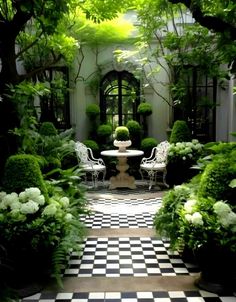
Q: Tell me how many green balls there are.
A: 7